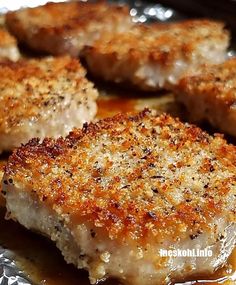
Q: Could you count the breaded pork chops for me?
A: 6